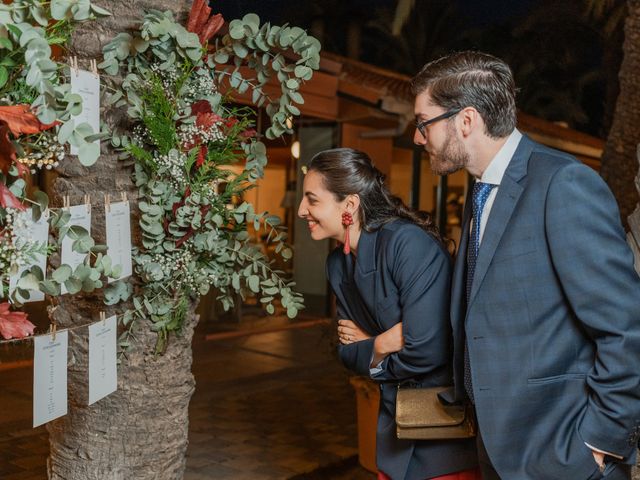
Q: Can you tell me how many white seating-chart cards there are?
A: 6